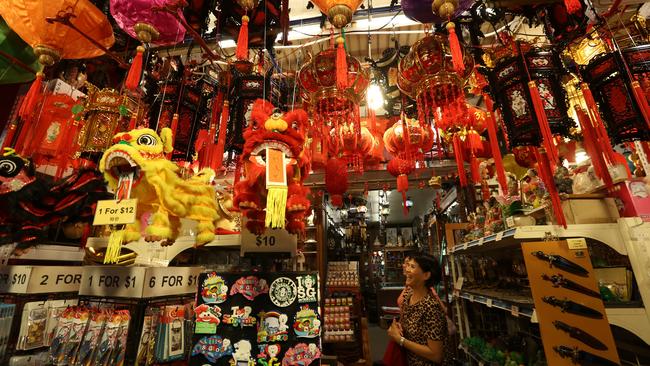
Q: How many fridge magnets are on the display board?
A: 12